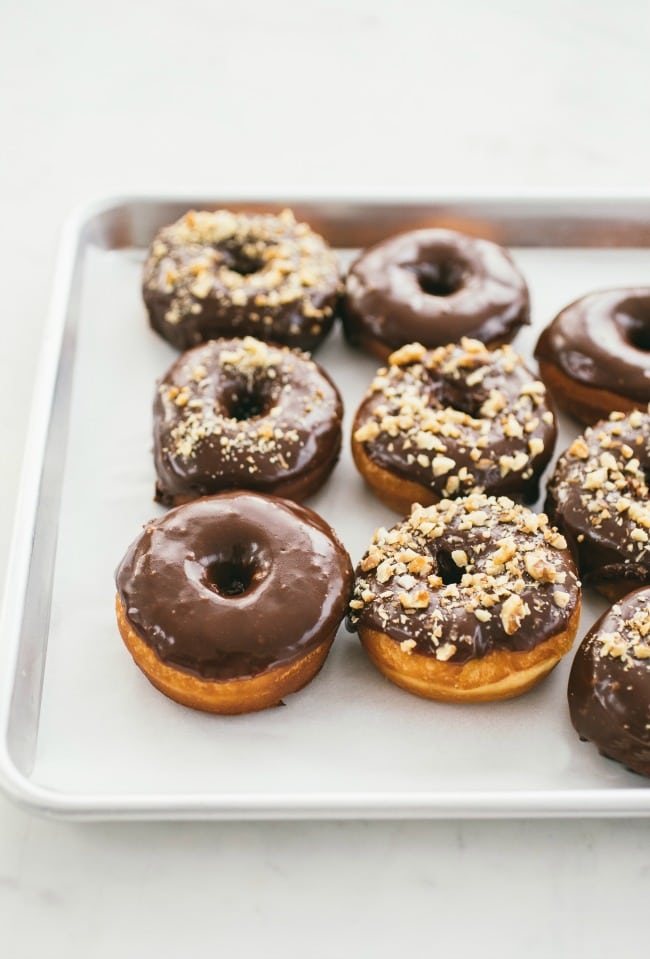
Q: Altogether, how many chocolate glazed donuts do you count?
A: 9